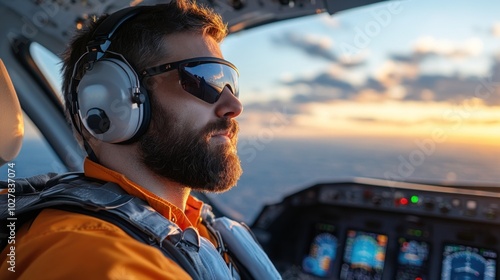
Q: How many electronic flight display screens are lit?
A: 4